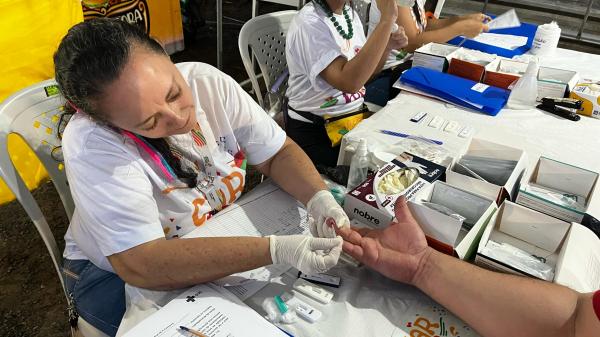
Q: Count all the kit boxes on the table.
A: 8